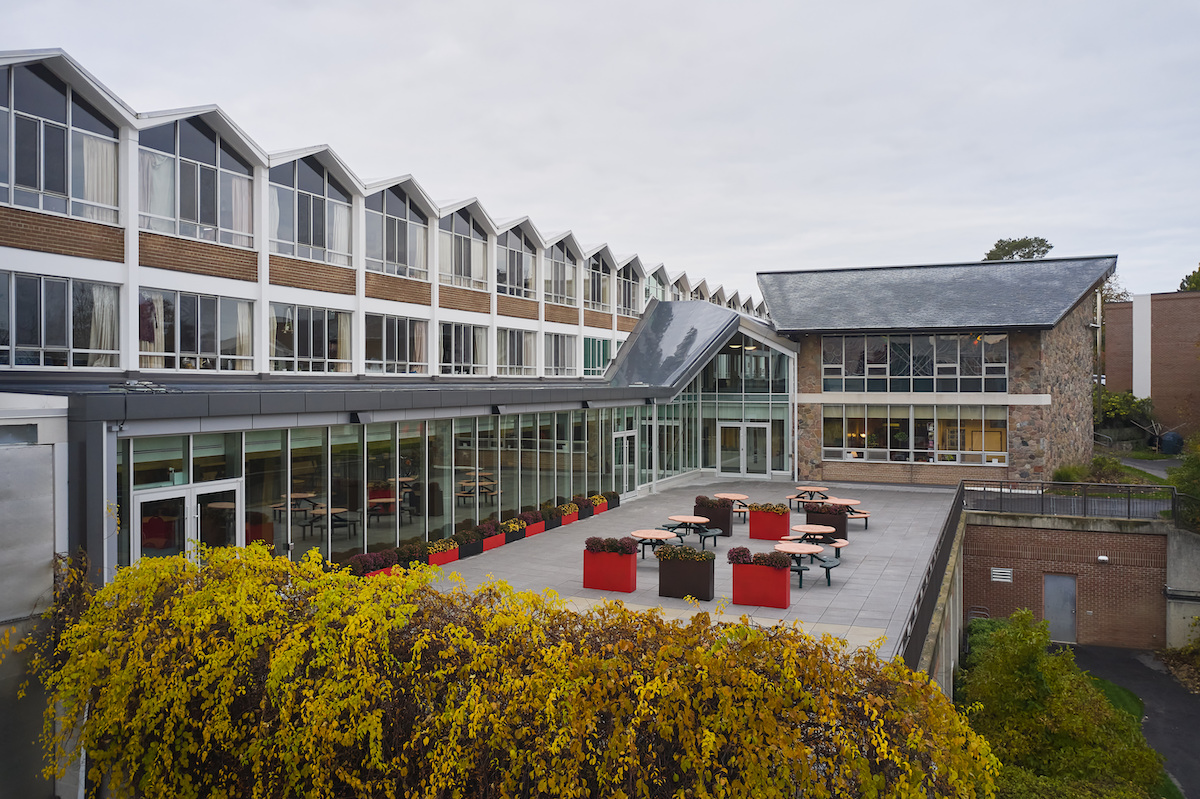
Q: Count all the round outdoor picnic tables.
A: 7